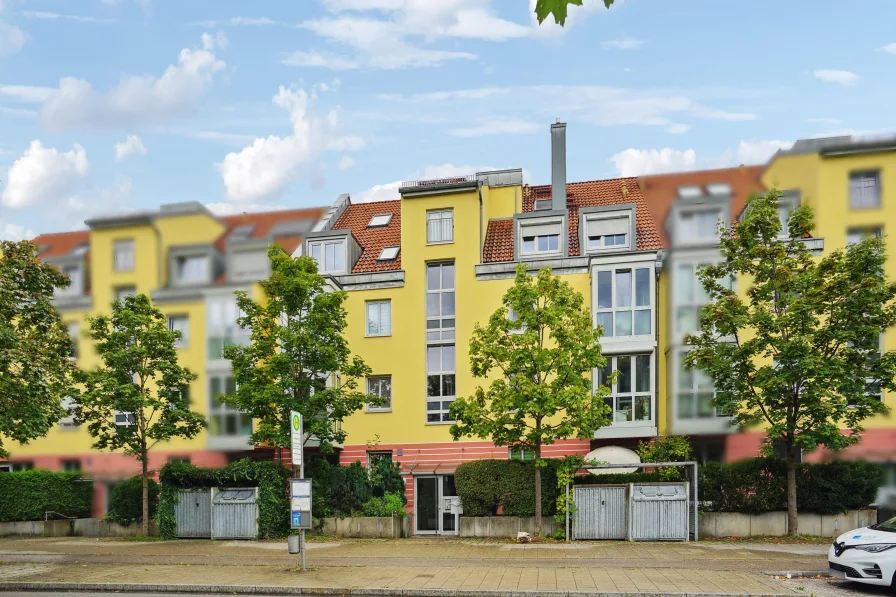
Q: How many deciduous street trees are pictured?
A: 5